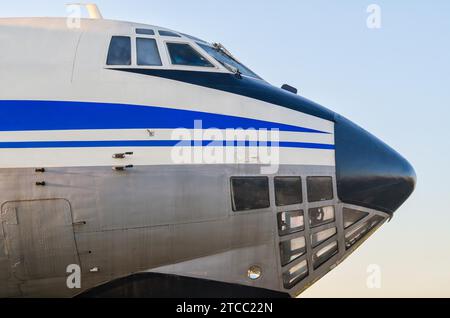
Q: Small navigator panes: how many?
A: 11